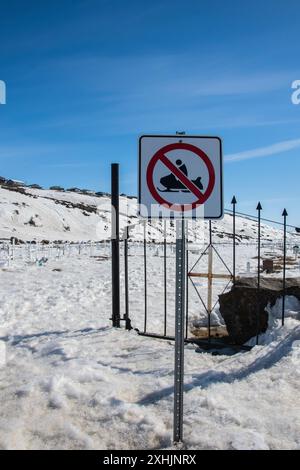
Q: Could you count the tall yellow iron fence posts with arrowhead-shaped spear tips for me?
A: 0